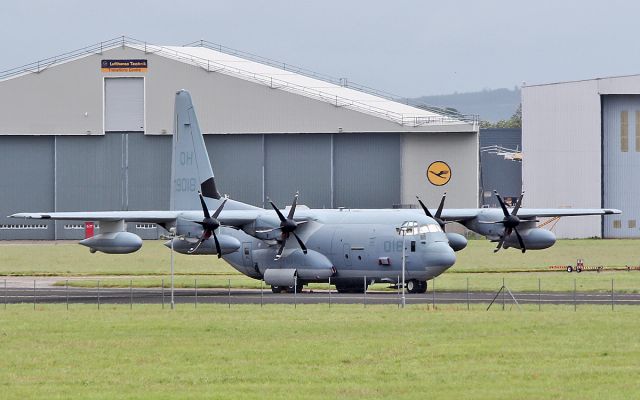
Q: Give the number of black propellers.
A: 4